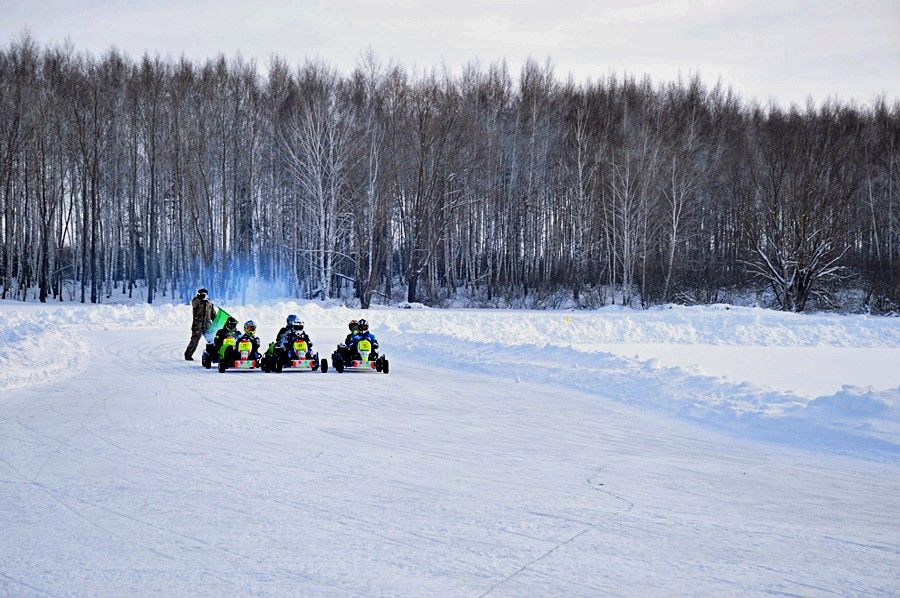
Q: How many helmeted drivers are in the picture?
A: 6